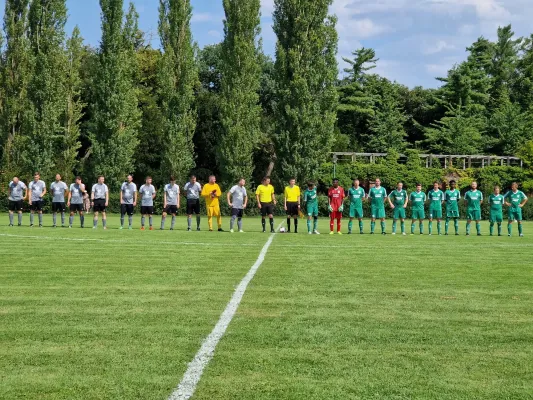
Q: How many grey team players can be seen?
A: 10